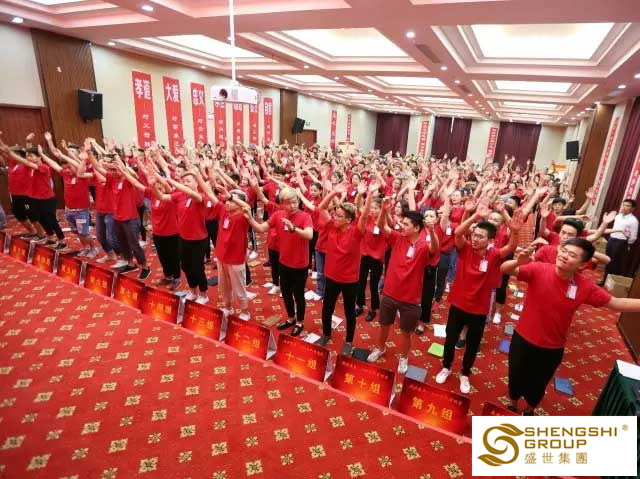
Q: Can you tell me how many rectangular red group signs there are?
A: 13